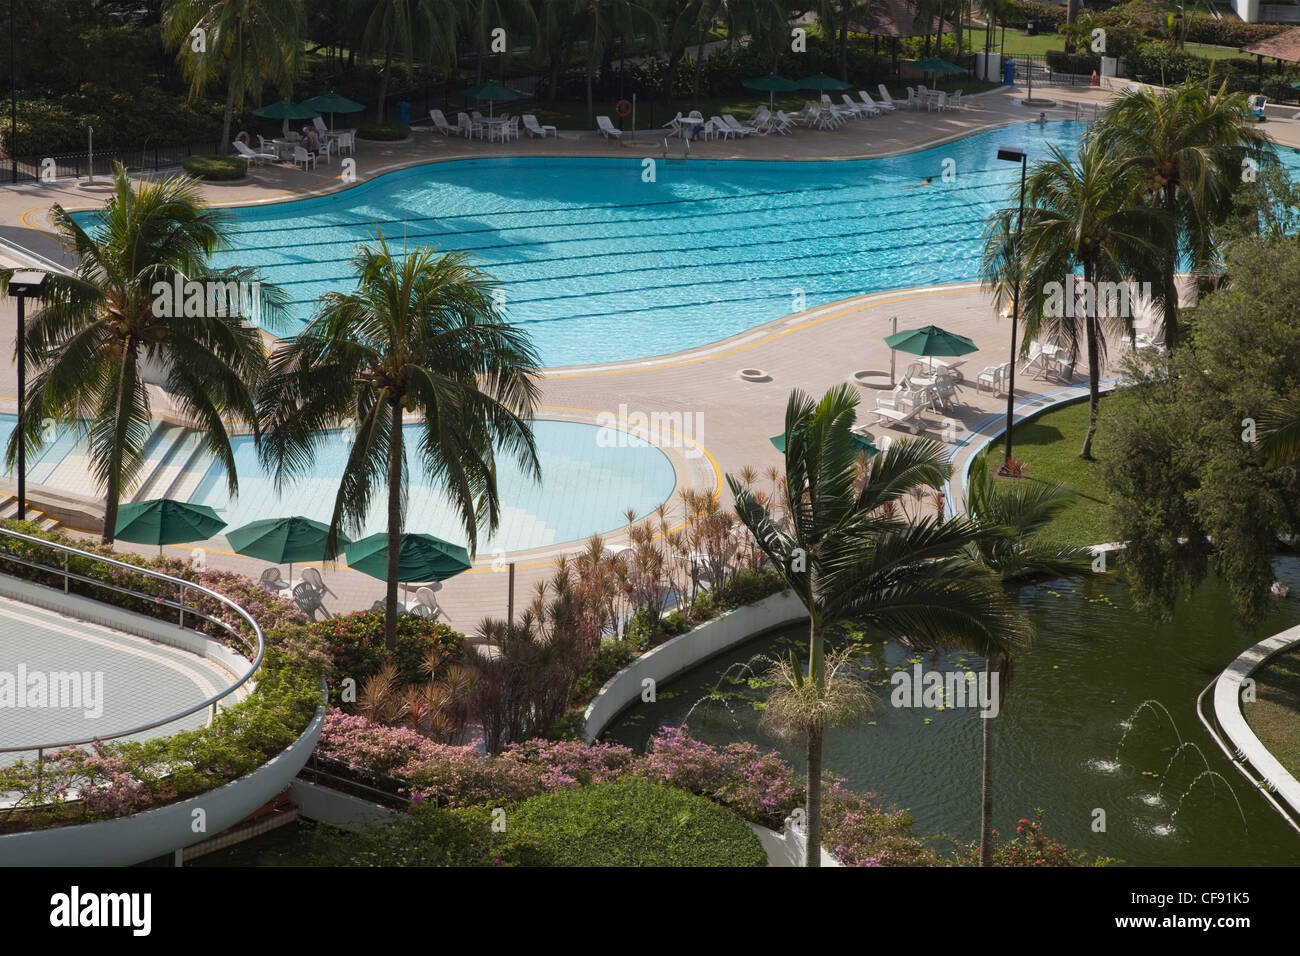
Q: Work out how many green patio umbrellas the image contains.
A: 11